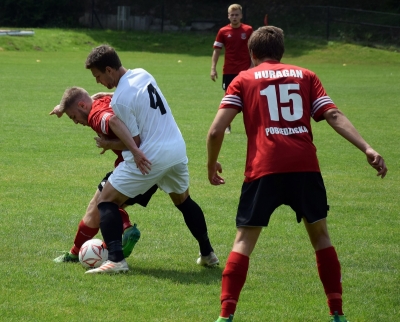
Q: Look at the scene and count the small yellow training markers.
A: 3